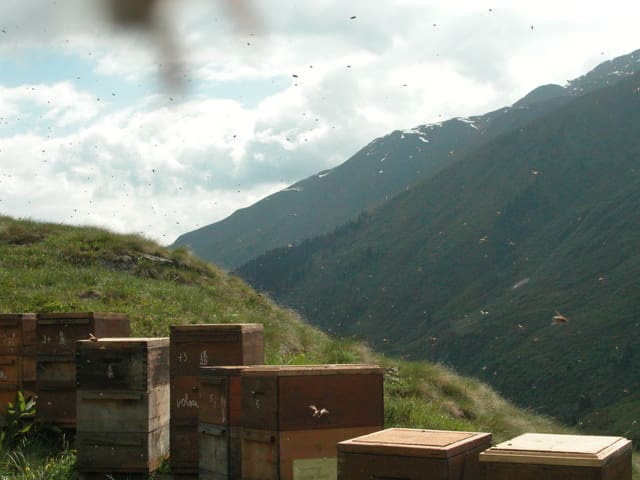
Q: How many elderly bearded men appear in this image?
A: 0